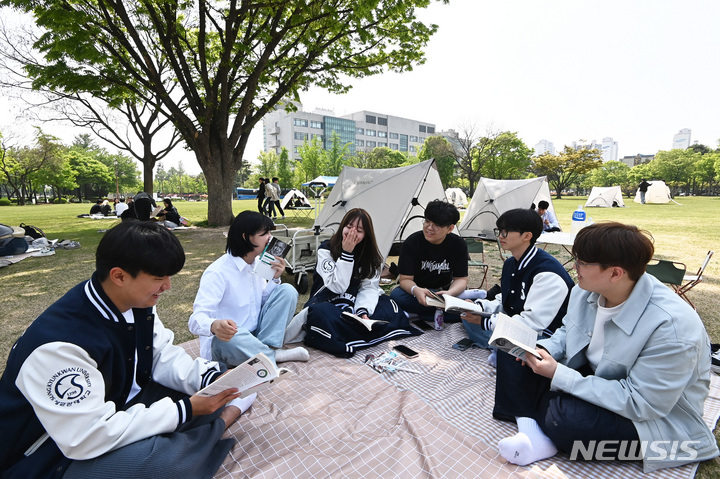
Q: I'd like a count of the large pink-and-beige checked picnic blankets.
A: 2